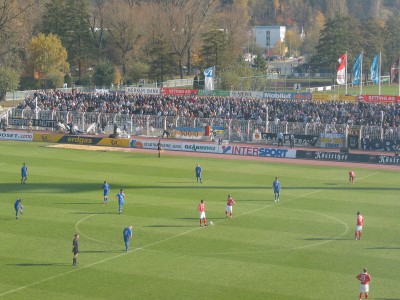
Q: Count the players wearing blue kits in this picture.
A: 7